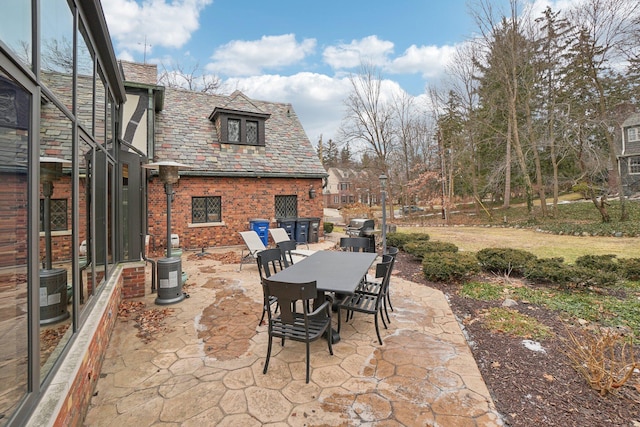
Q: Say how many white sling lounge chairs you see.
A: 2